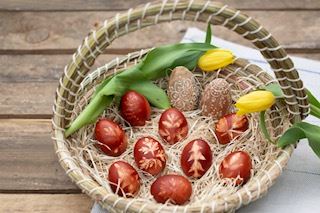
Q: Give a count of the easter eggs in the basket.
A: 11